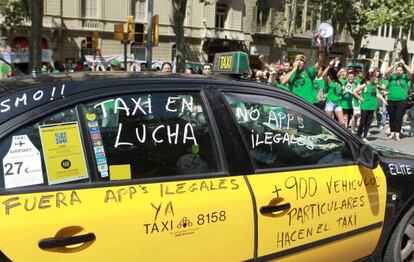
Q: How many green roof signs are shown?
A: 1